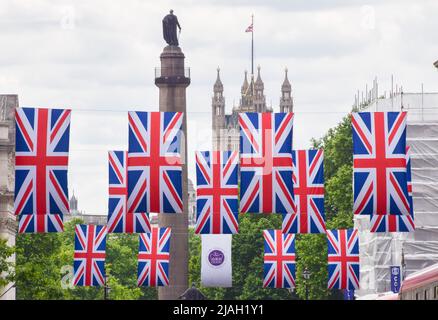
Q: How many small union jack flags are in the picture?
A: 4